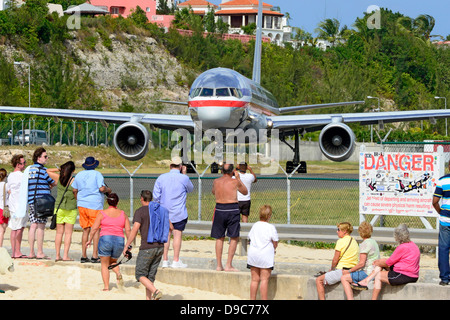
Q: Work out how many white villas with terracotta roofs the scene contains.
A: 2